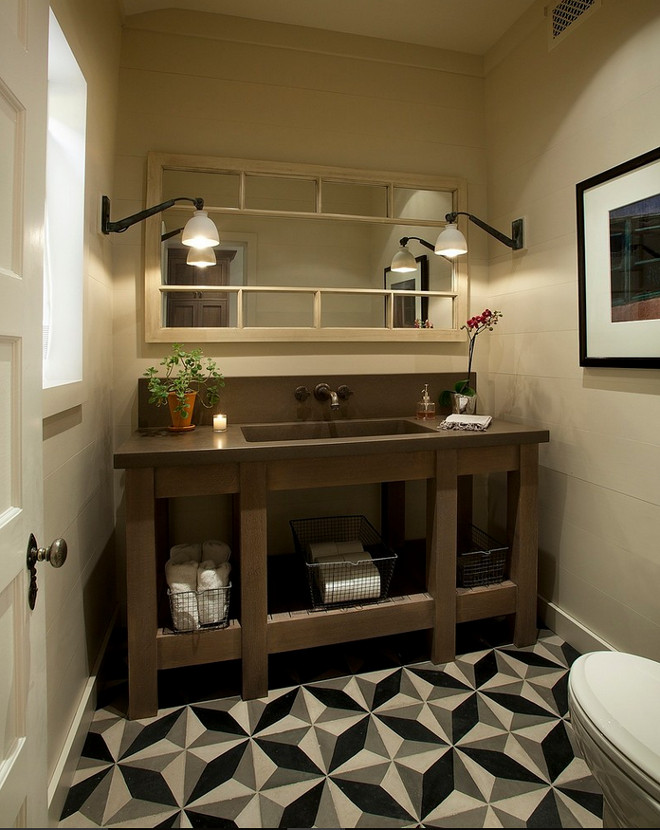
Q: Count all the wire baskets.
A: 3